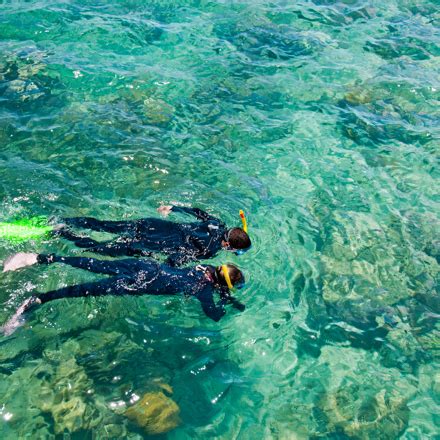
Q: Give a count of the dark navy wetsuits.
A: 2